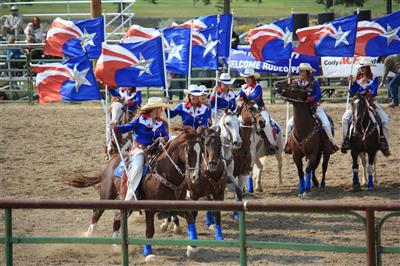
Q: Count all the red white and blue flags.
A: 9